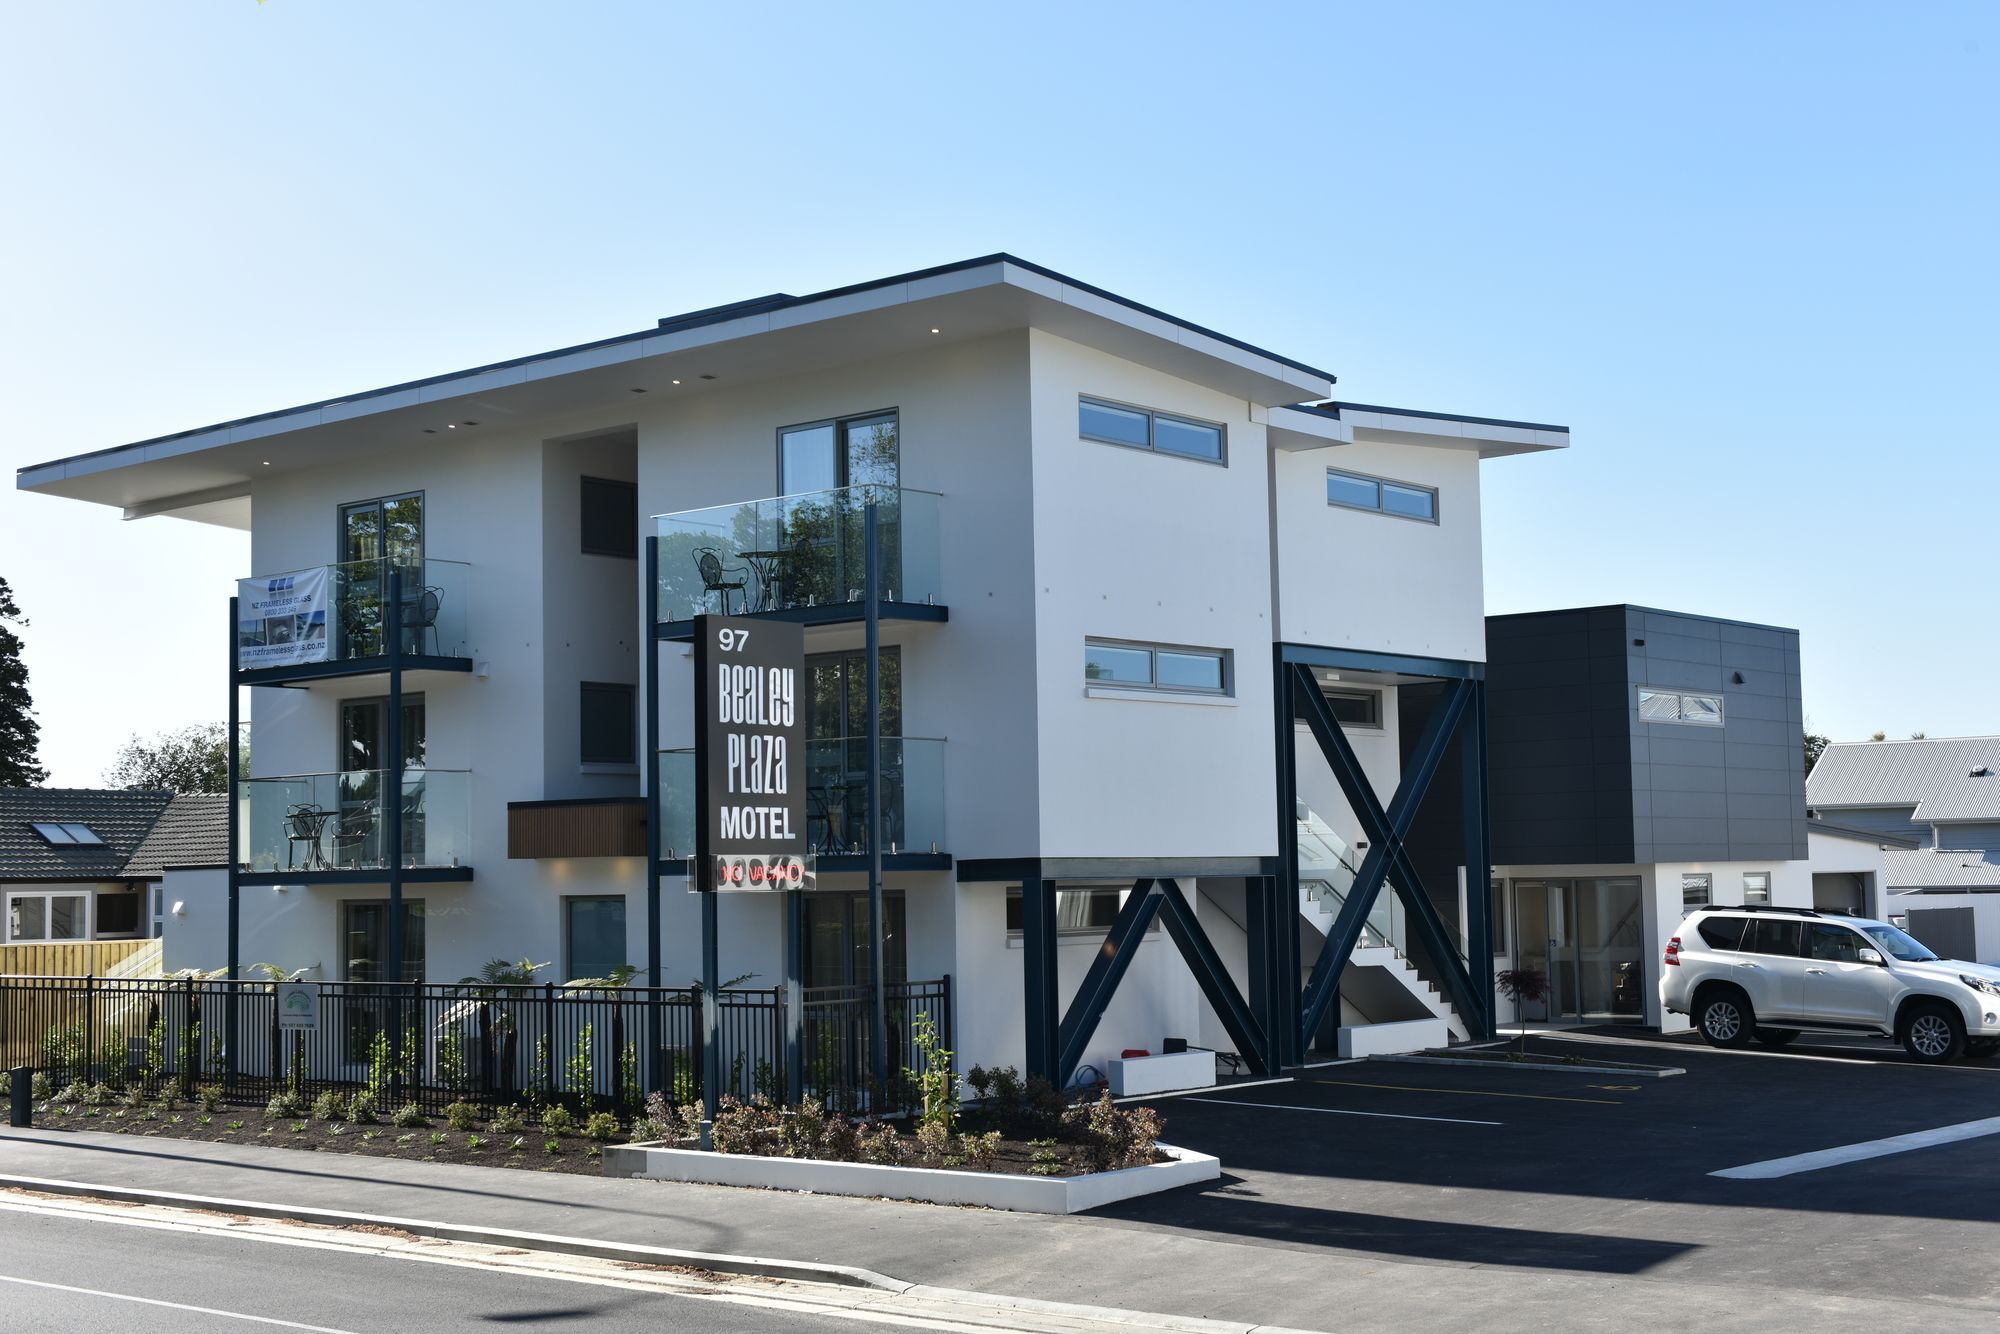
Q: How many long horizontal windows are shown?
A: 6